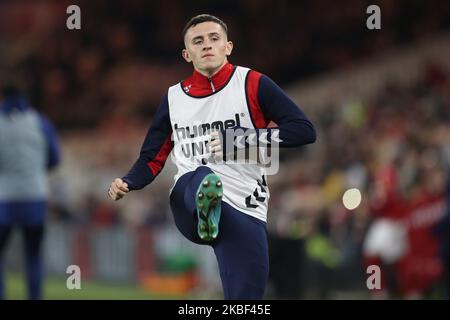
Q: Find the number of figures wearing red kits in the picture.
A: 2